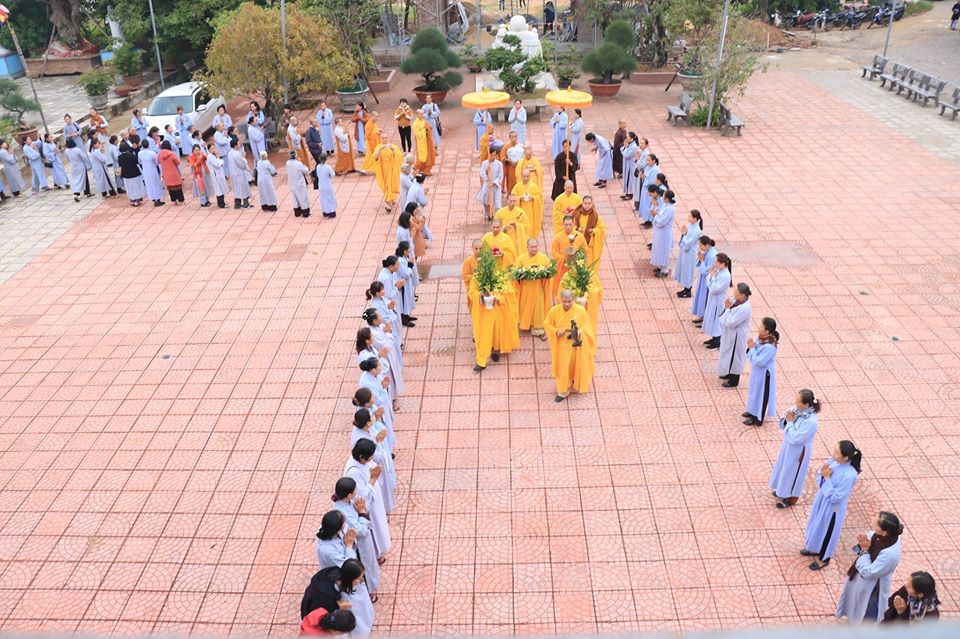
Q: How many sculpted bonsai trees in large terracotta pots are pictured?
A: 2